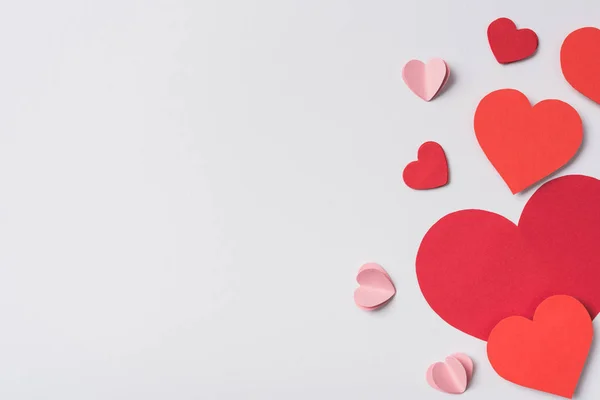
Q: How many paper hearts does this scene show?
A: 9